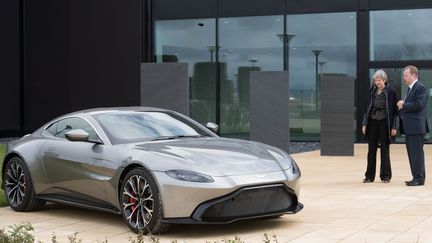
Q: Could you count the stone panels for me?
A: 3